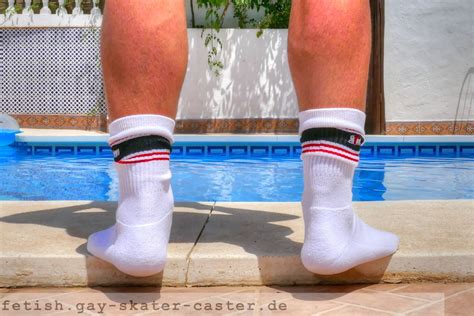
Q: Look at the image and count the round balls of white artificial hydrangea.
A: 0